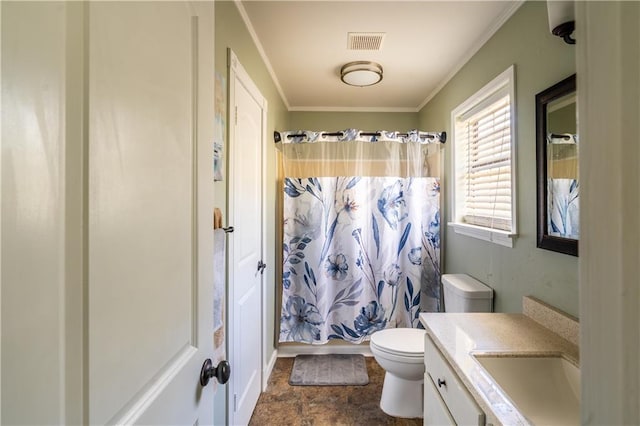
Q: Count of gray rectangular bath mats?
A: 1